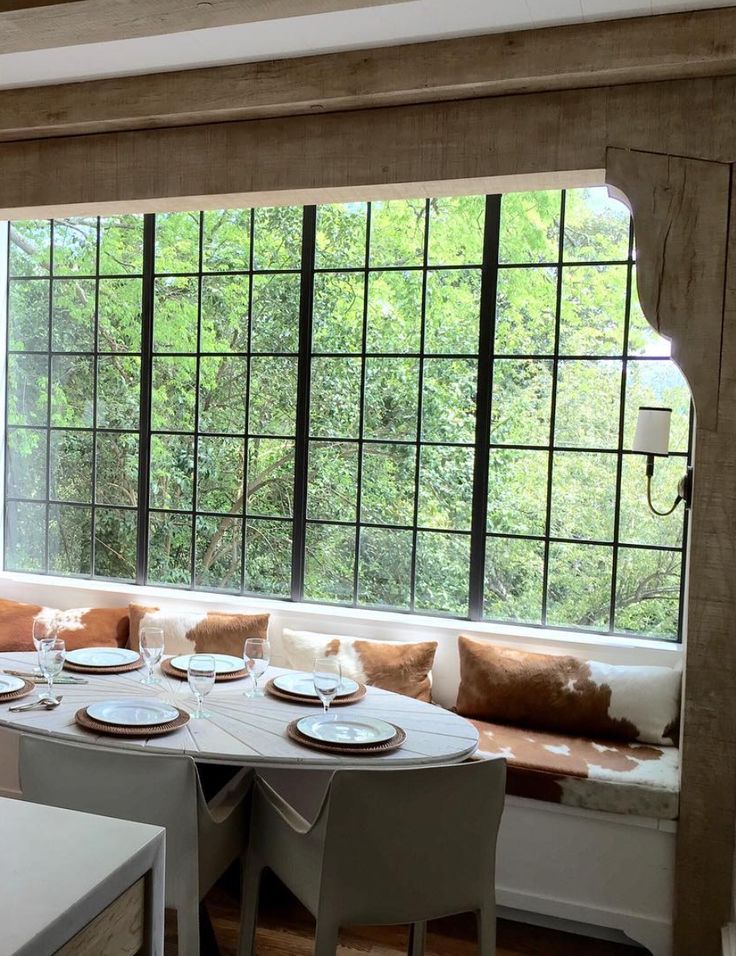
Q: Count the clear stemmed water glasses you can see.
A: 6